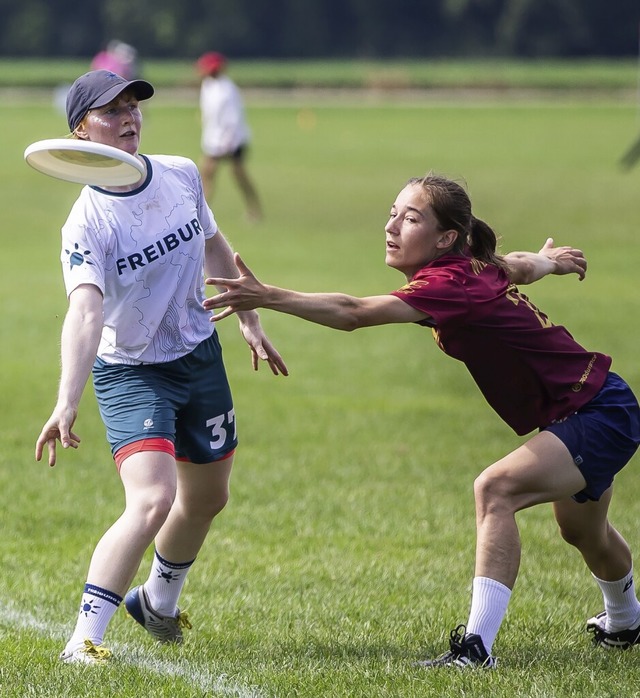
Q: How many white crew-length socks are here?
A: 4